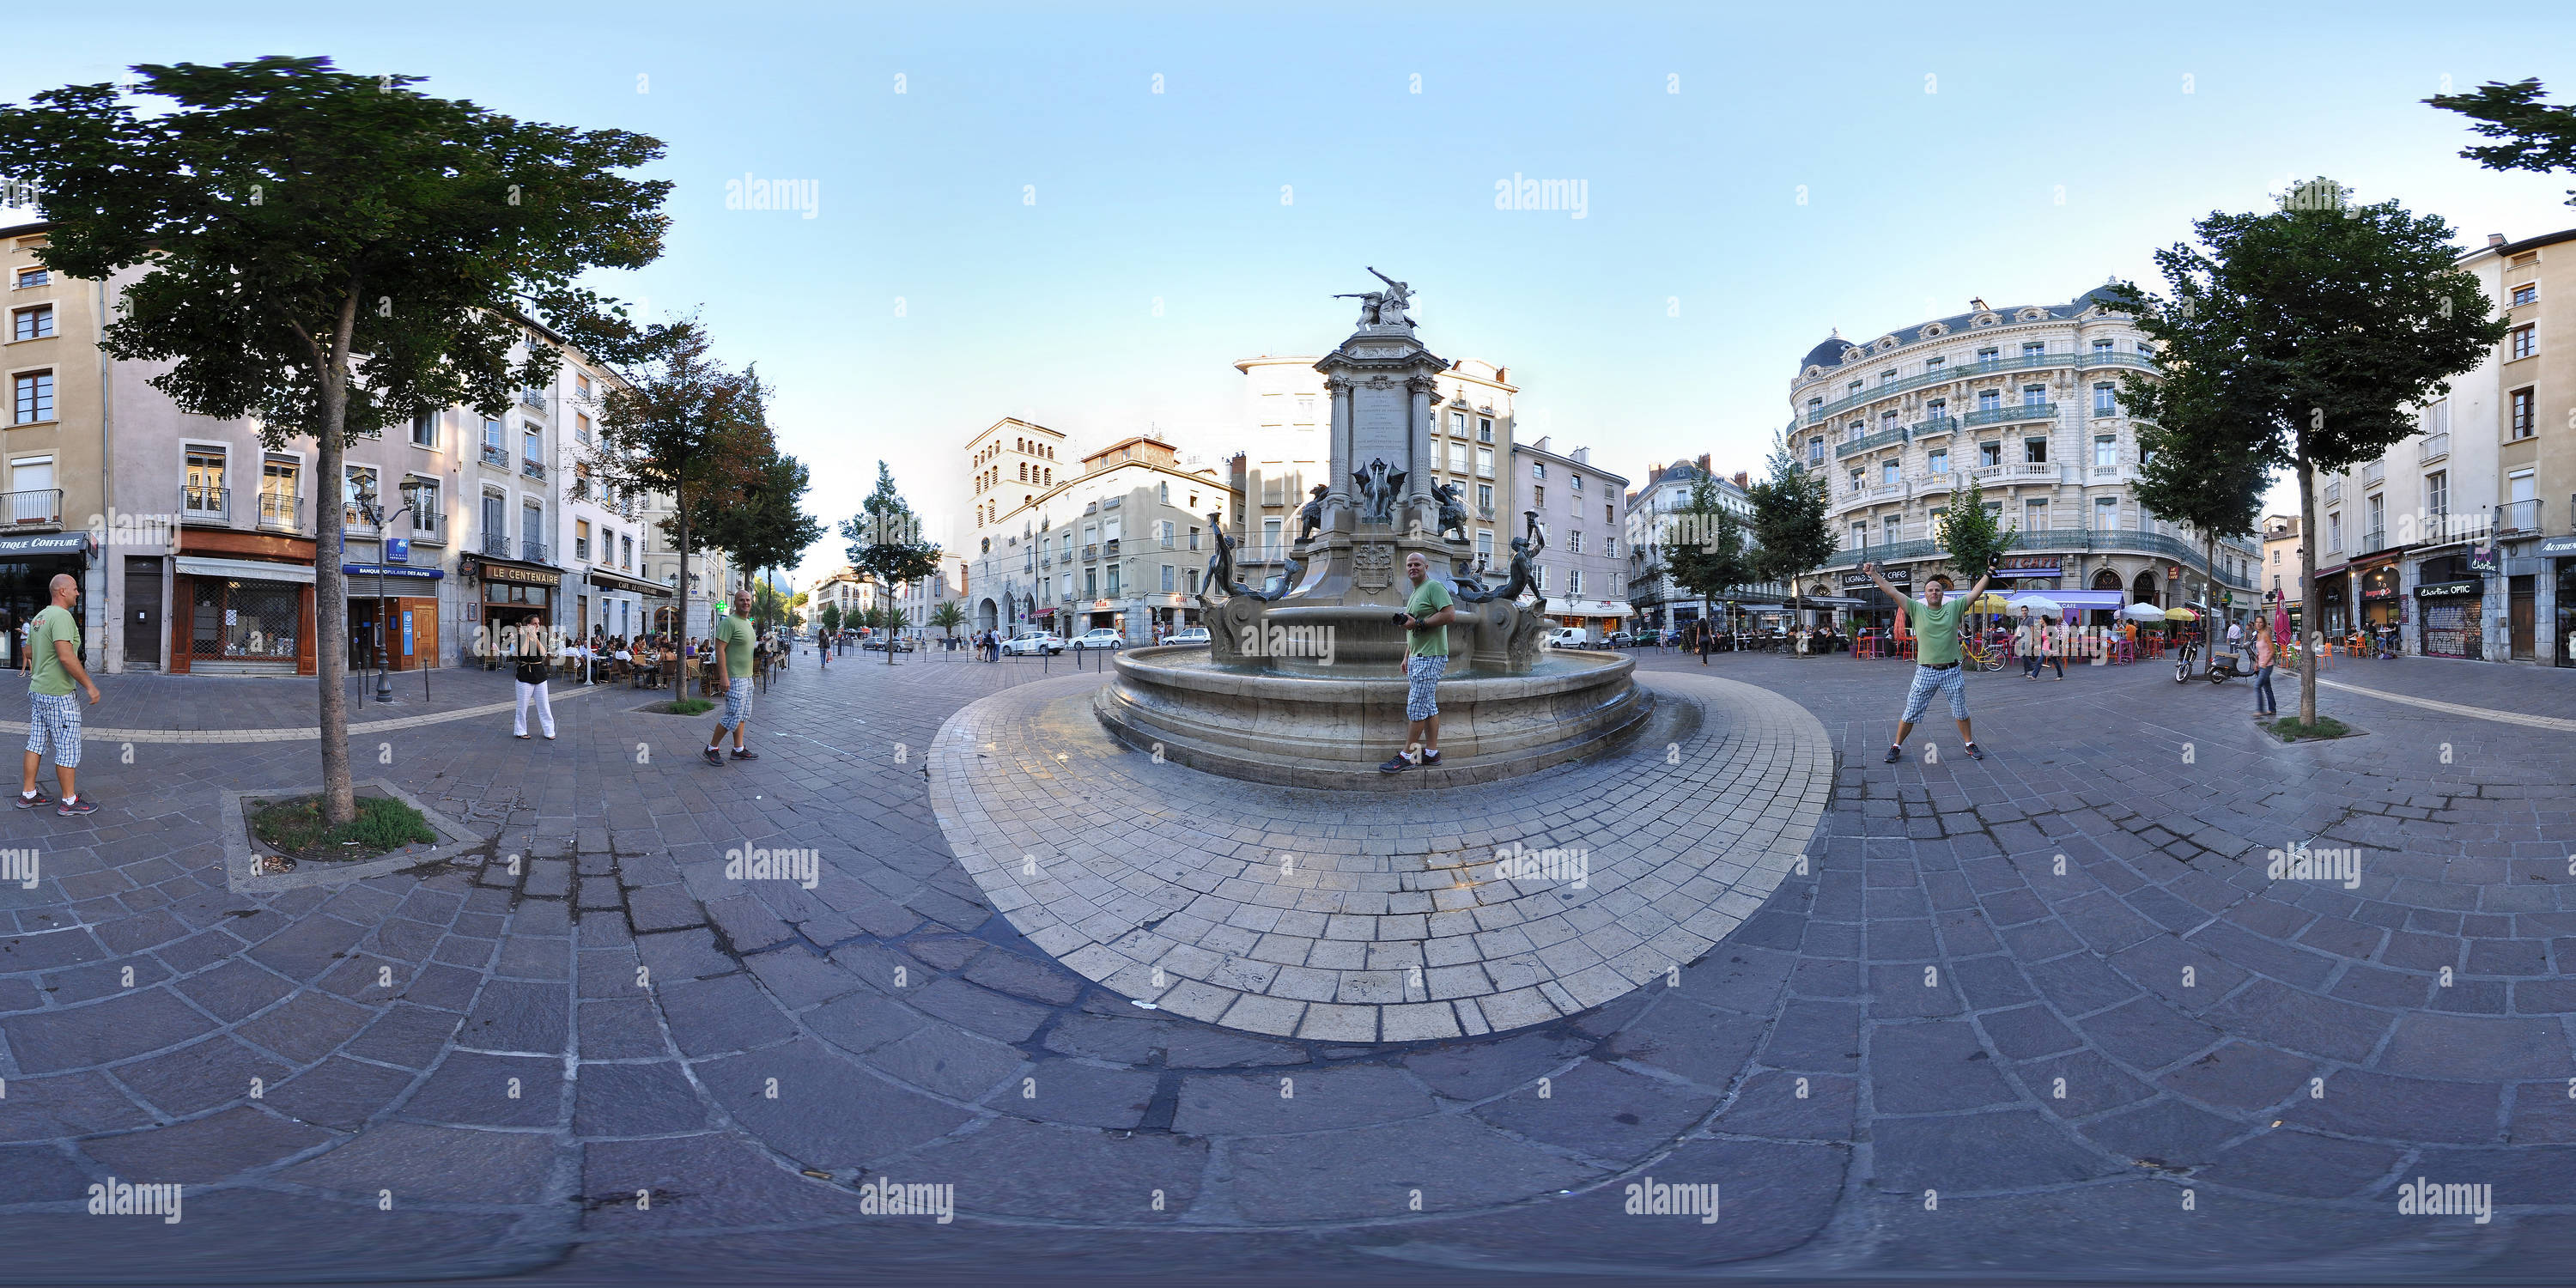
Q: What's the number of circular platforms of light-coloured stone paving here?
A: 1